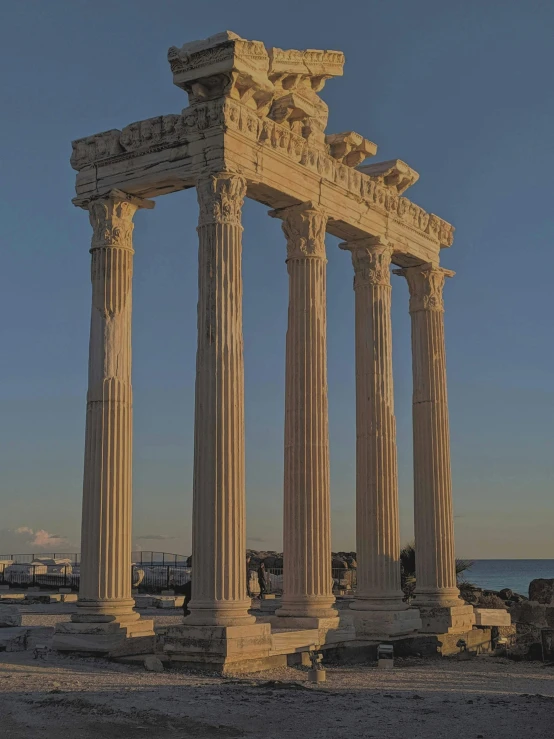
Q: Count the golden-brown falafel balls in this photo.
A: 0